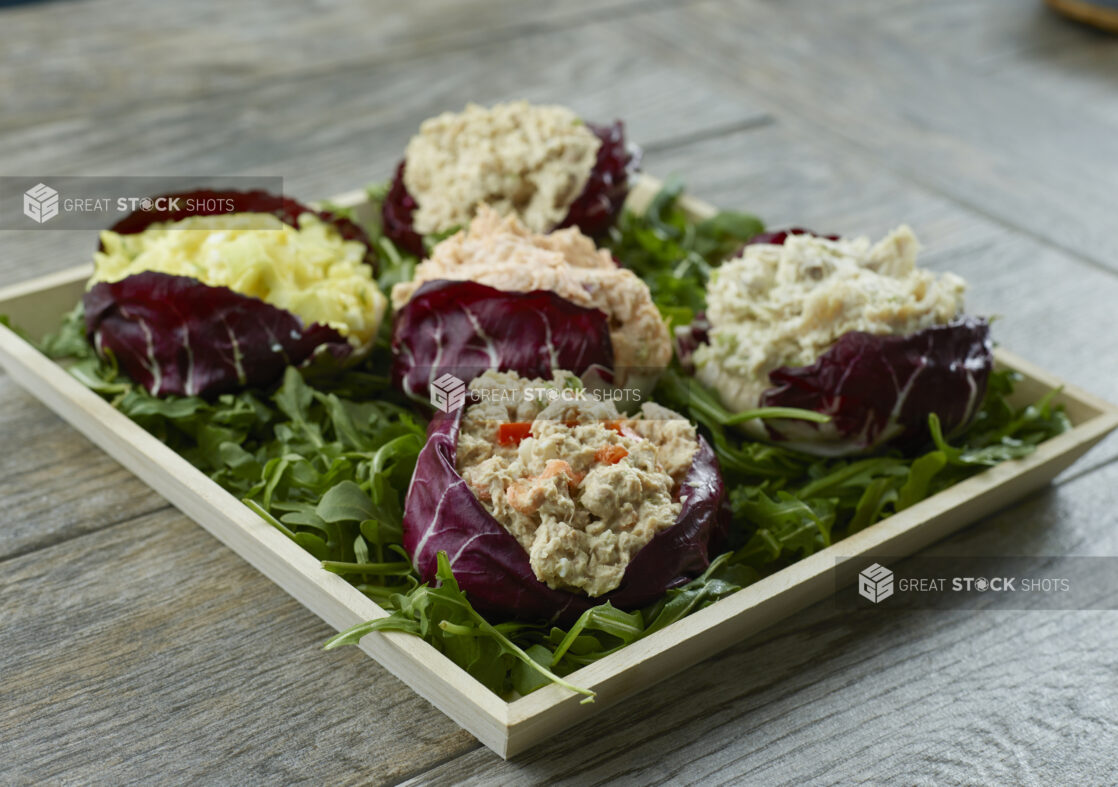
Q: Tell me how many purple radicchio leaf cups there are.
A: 5